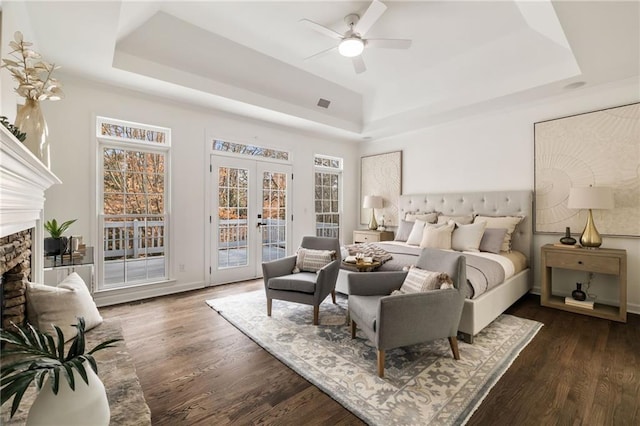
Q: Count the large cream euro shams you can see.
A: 3